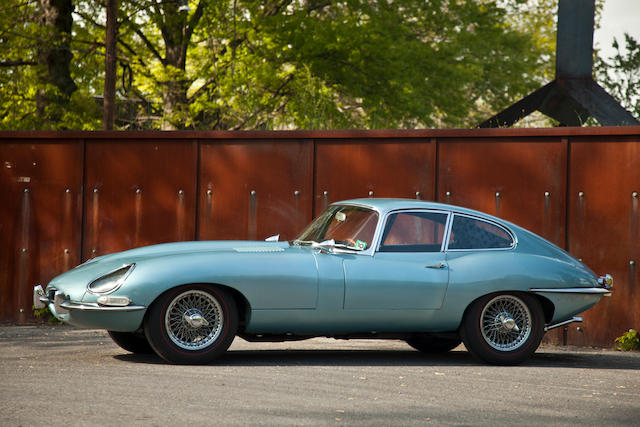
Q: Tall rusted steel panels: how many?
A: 6